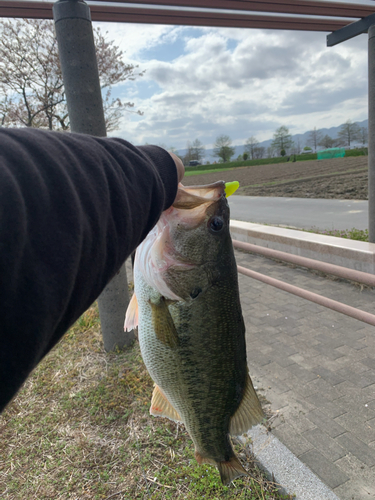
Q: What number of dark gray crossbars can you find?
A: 1